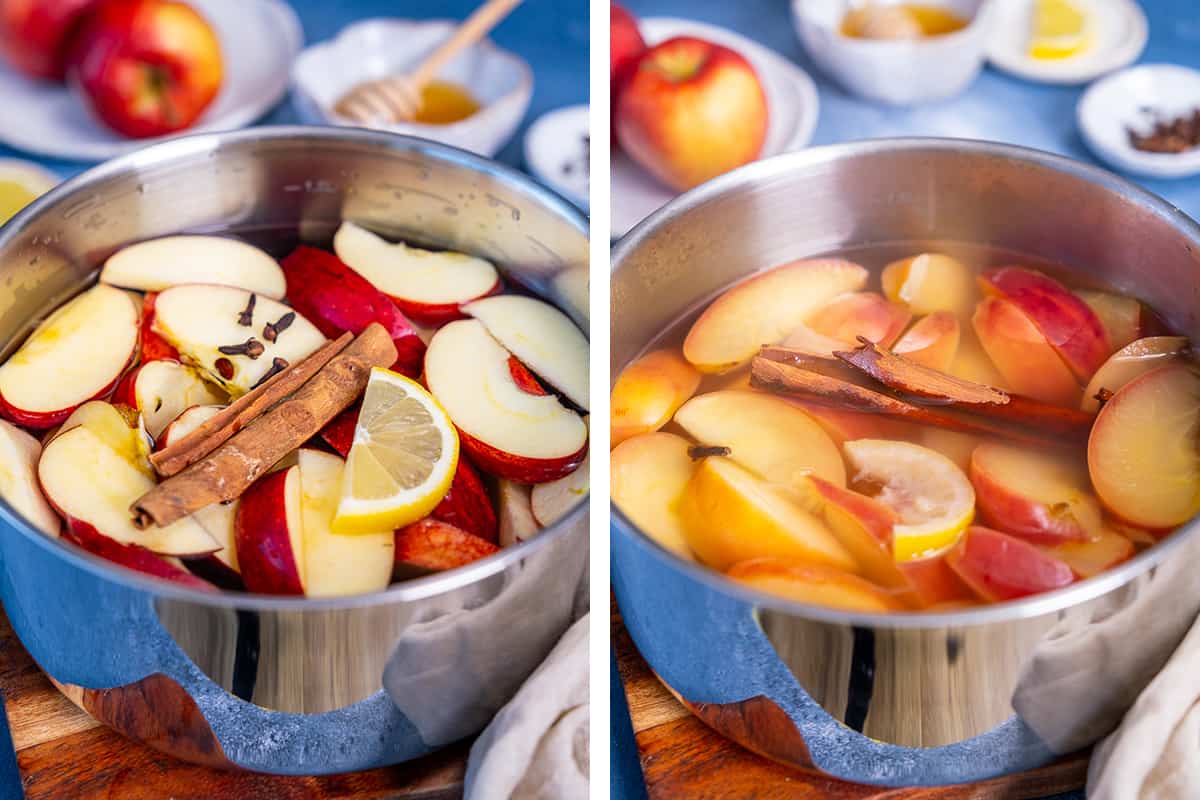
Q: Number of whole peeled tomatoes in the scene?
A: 0